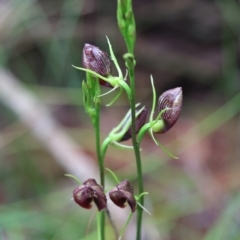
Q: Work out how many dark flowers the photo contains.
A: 5